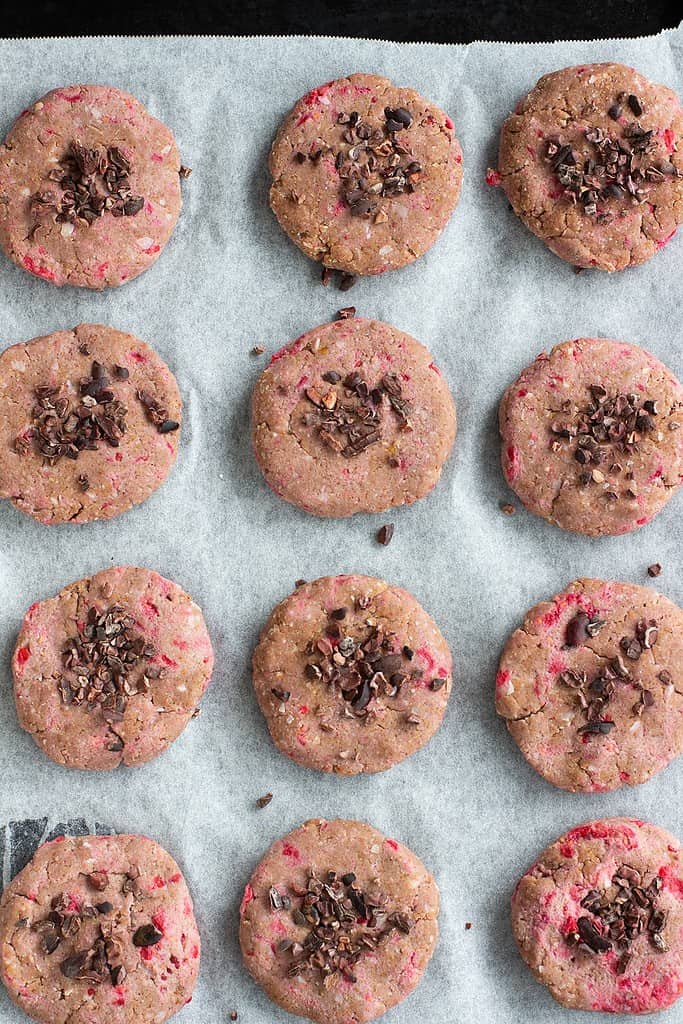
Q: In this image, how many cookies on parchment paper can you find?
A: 12